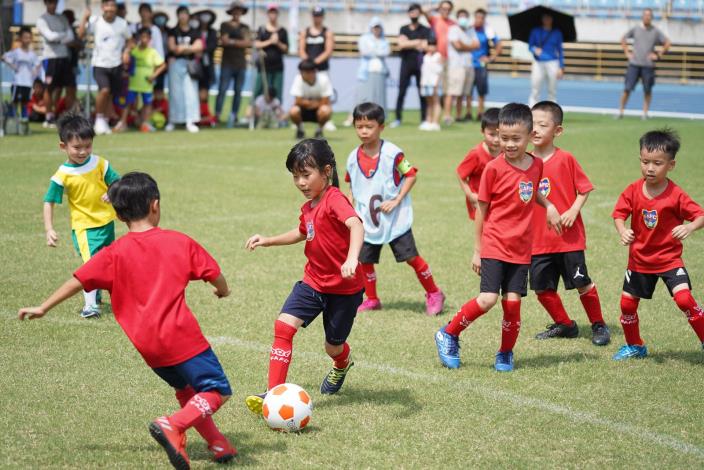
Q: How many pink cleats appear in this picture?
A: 2